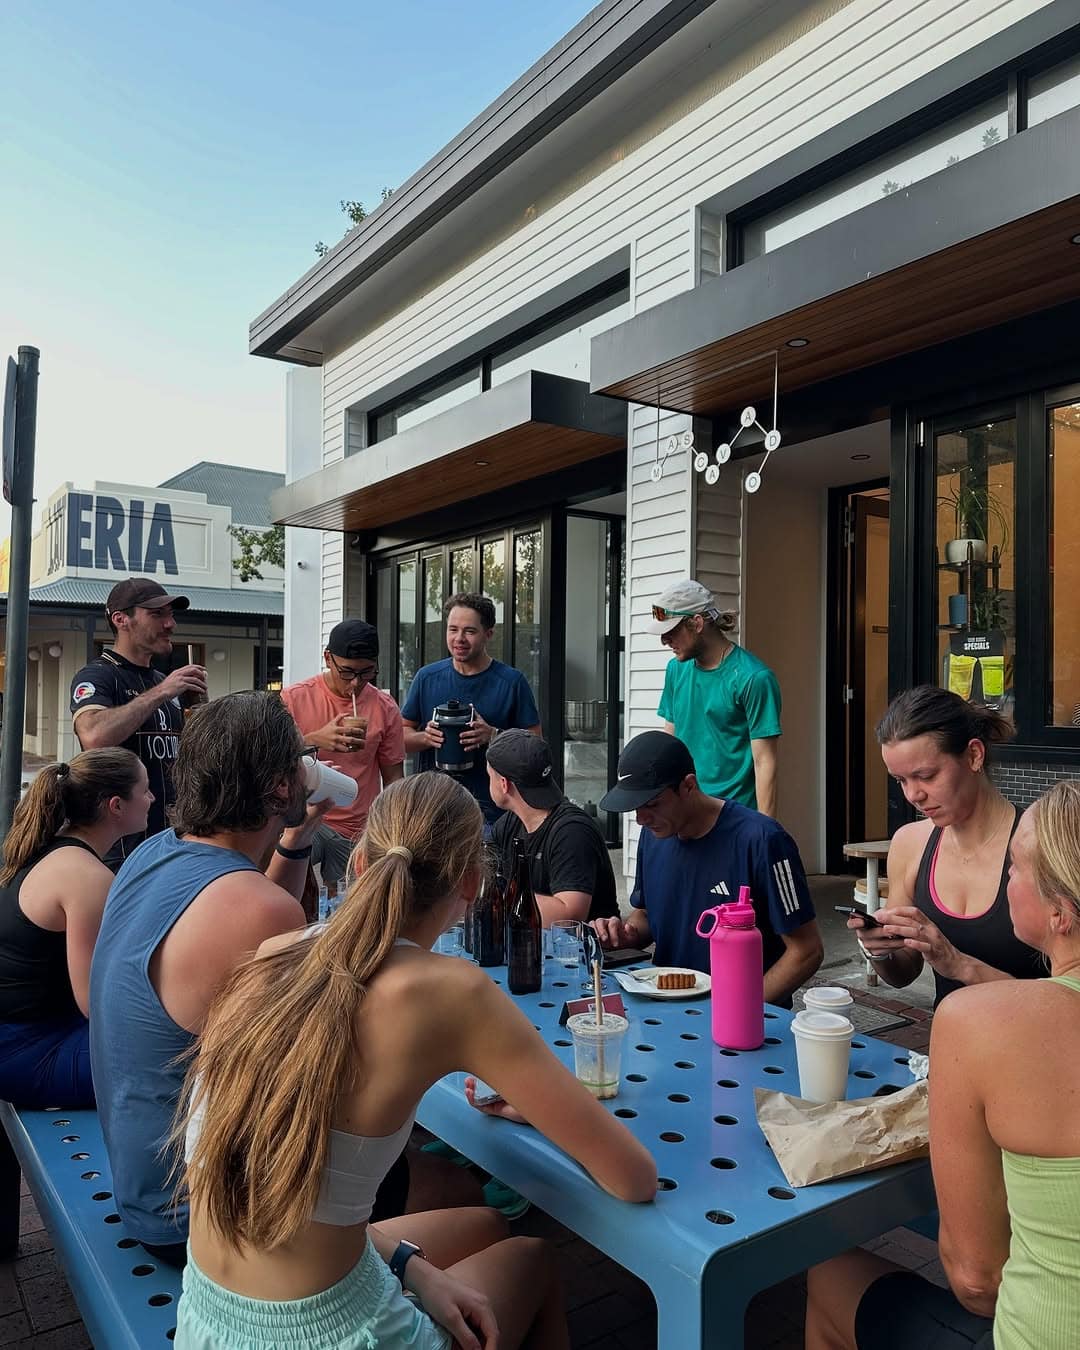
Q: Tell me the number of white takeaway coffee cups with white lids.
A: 2